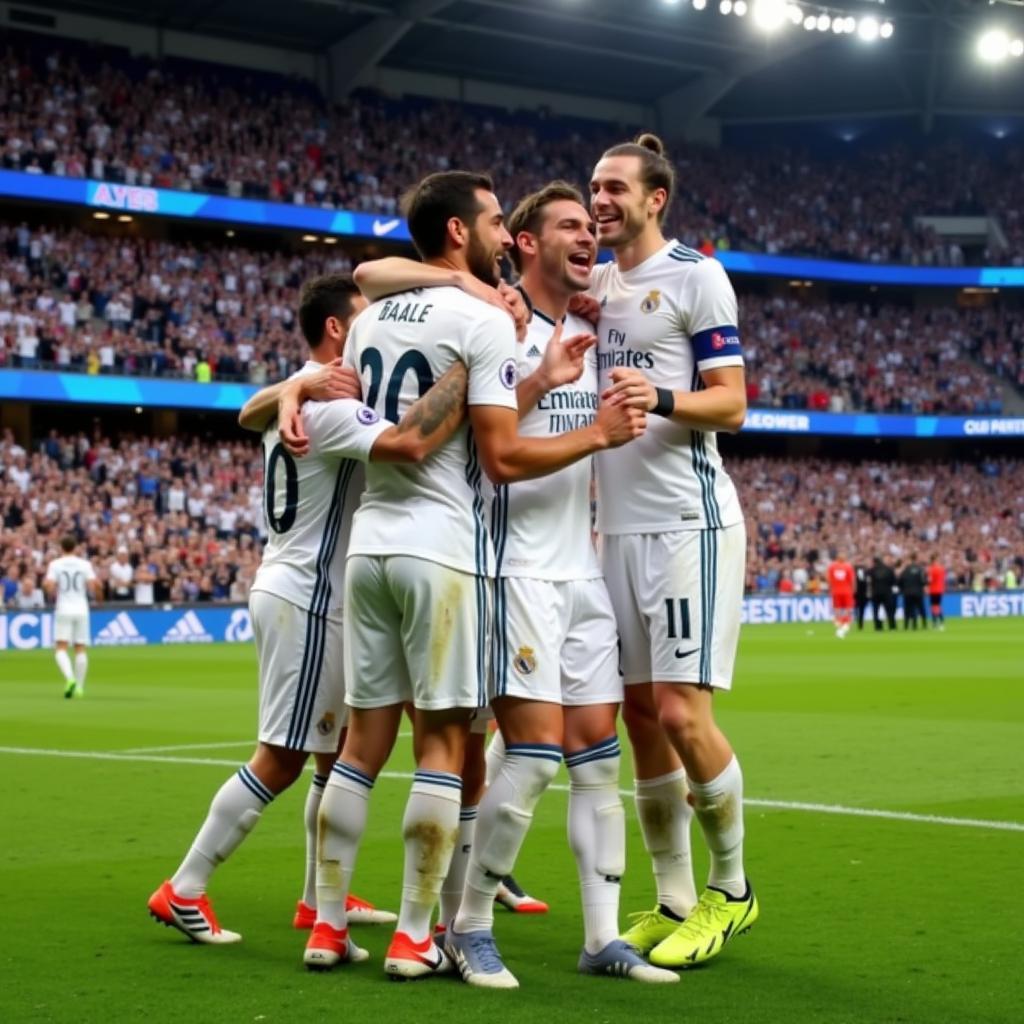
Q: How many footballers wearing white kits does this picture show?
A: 5